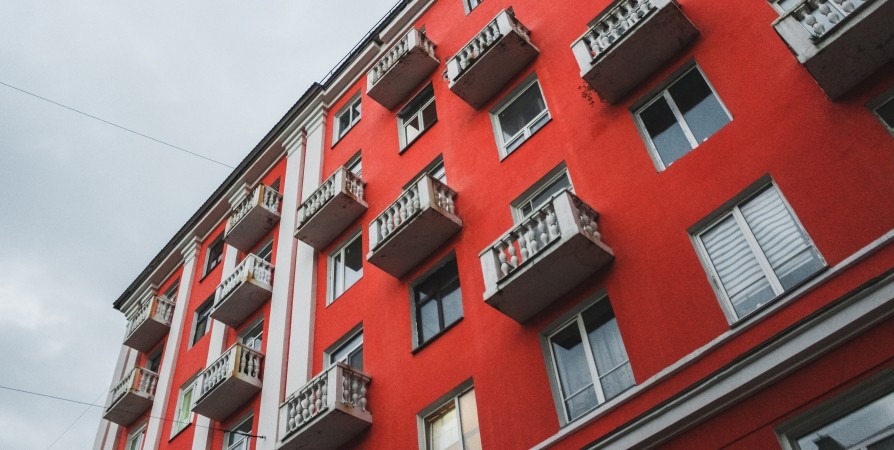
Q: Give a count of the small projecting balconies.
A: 13